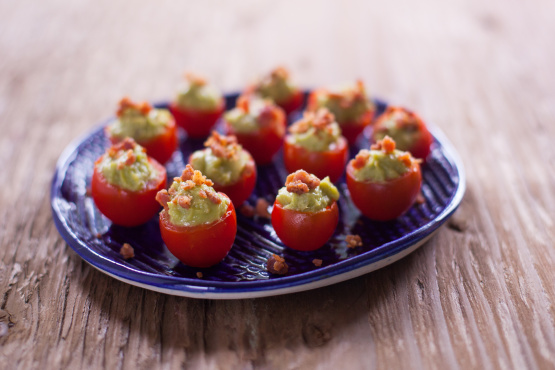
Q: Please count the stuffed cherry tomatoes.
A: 12